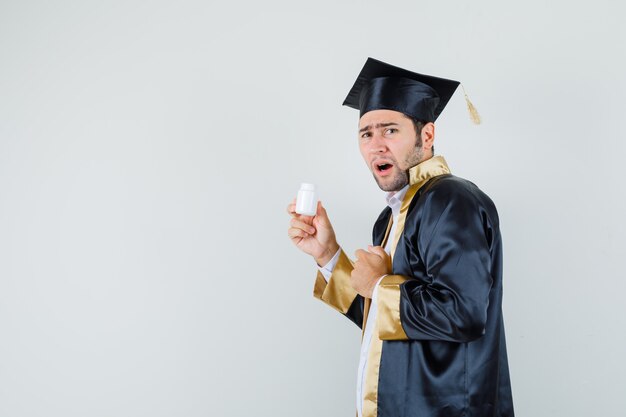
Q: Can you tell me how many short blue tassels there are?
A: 0